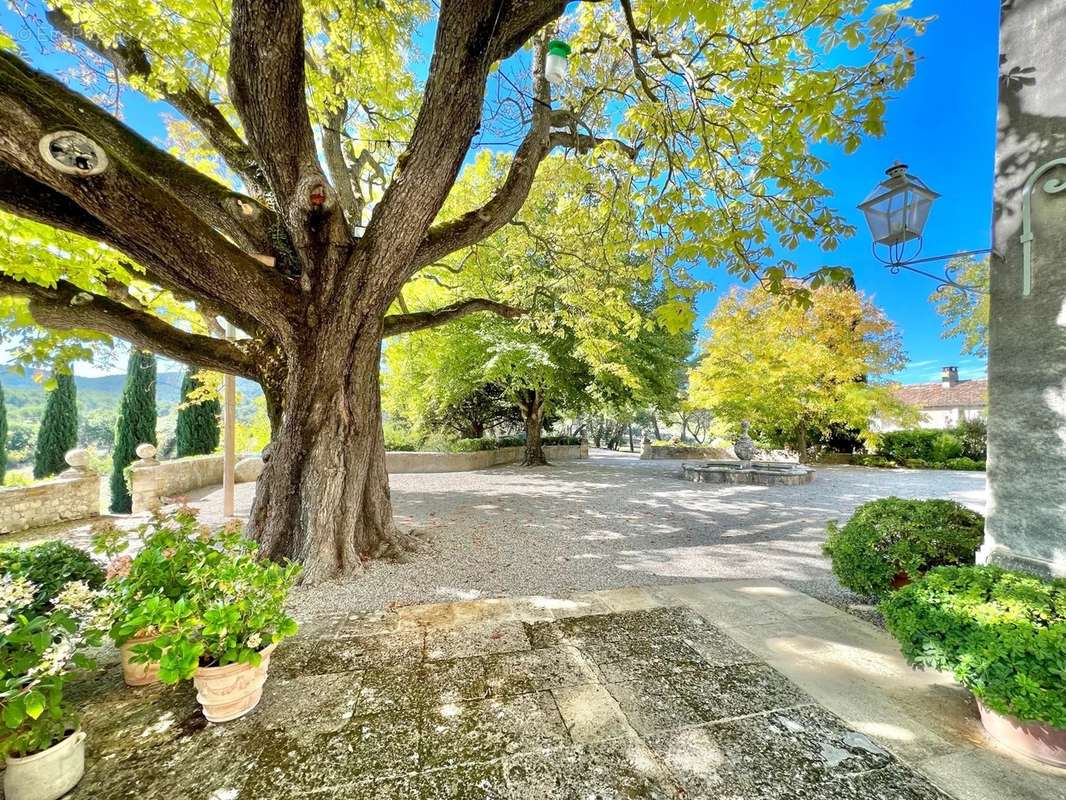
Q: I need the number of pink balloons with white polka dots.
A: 0